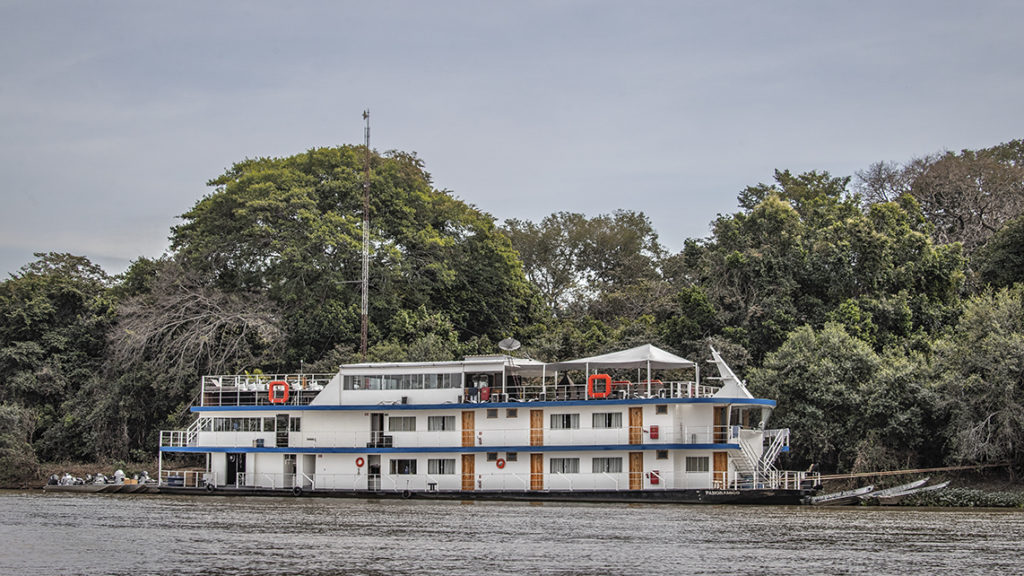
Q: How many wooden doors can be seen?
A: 8